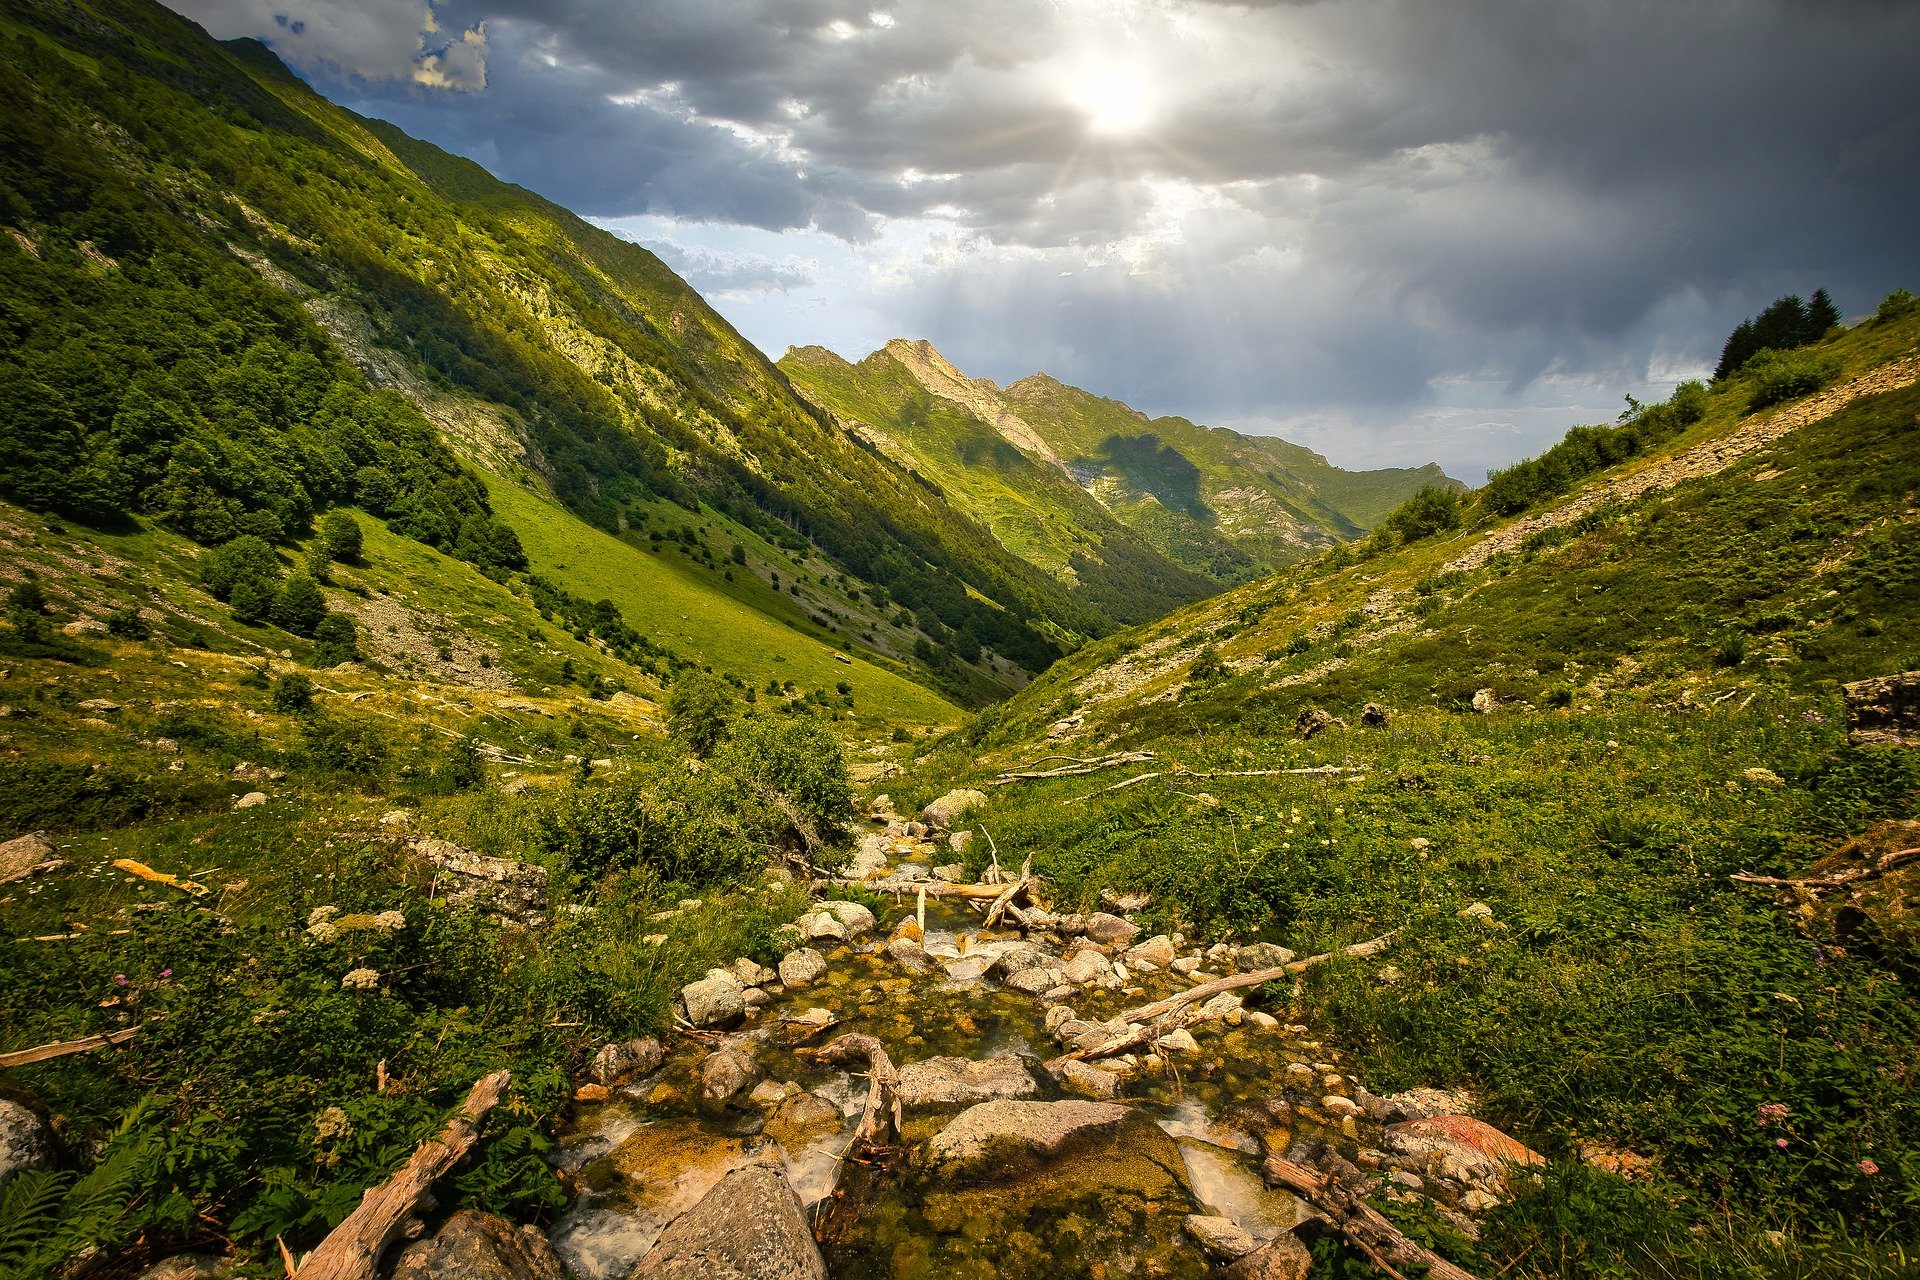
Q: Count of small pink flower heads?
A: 5